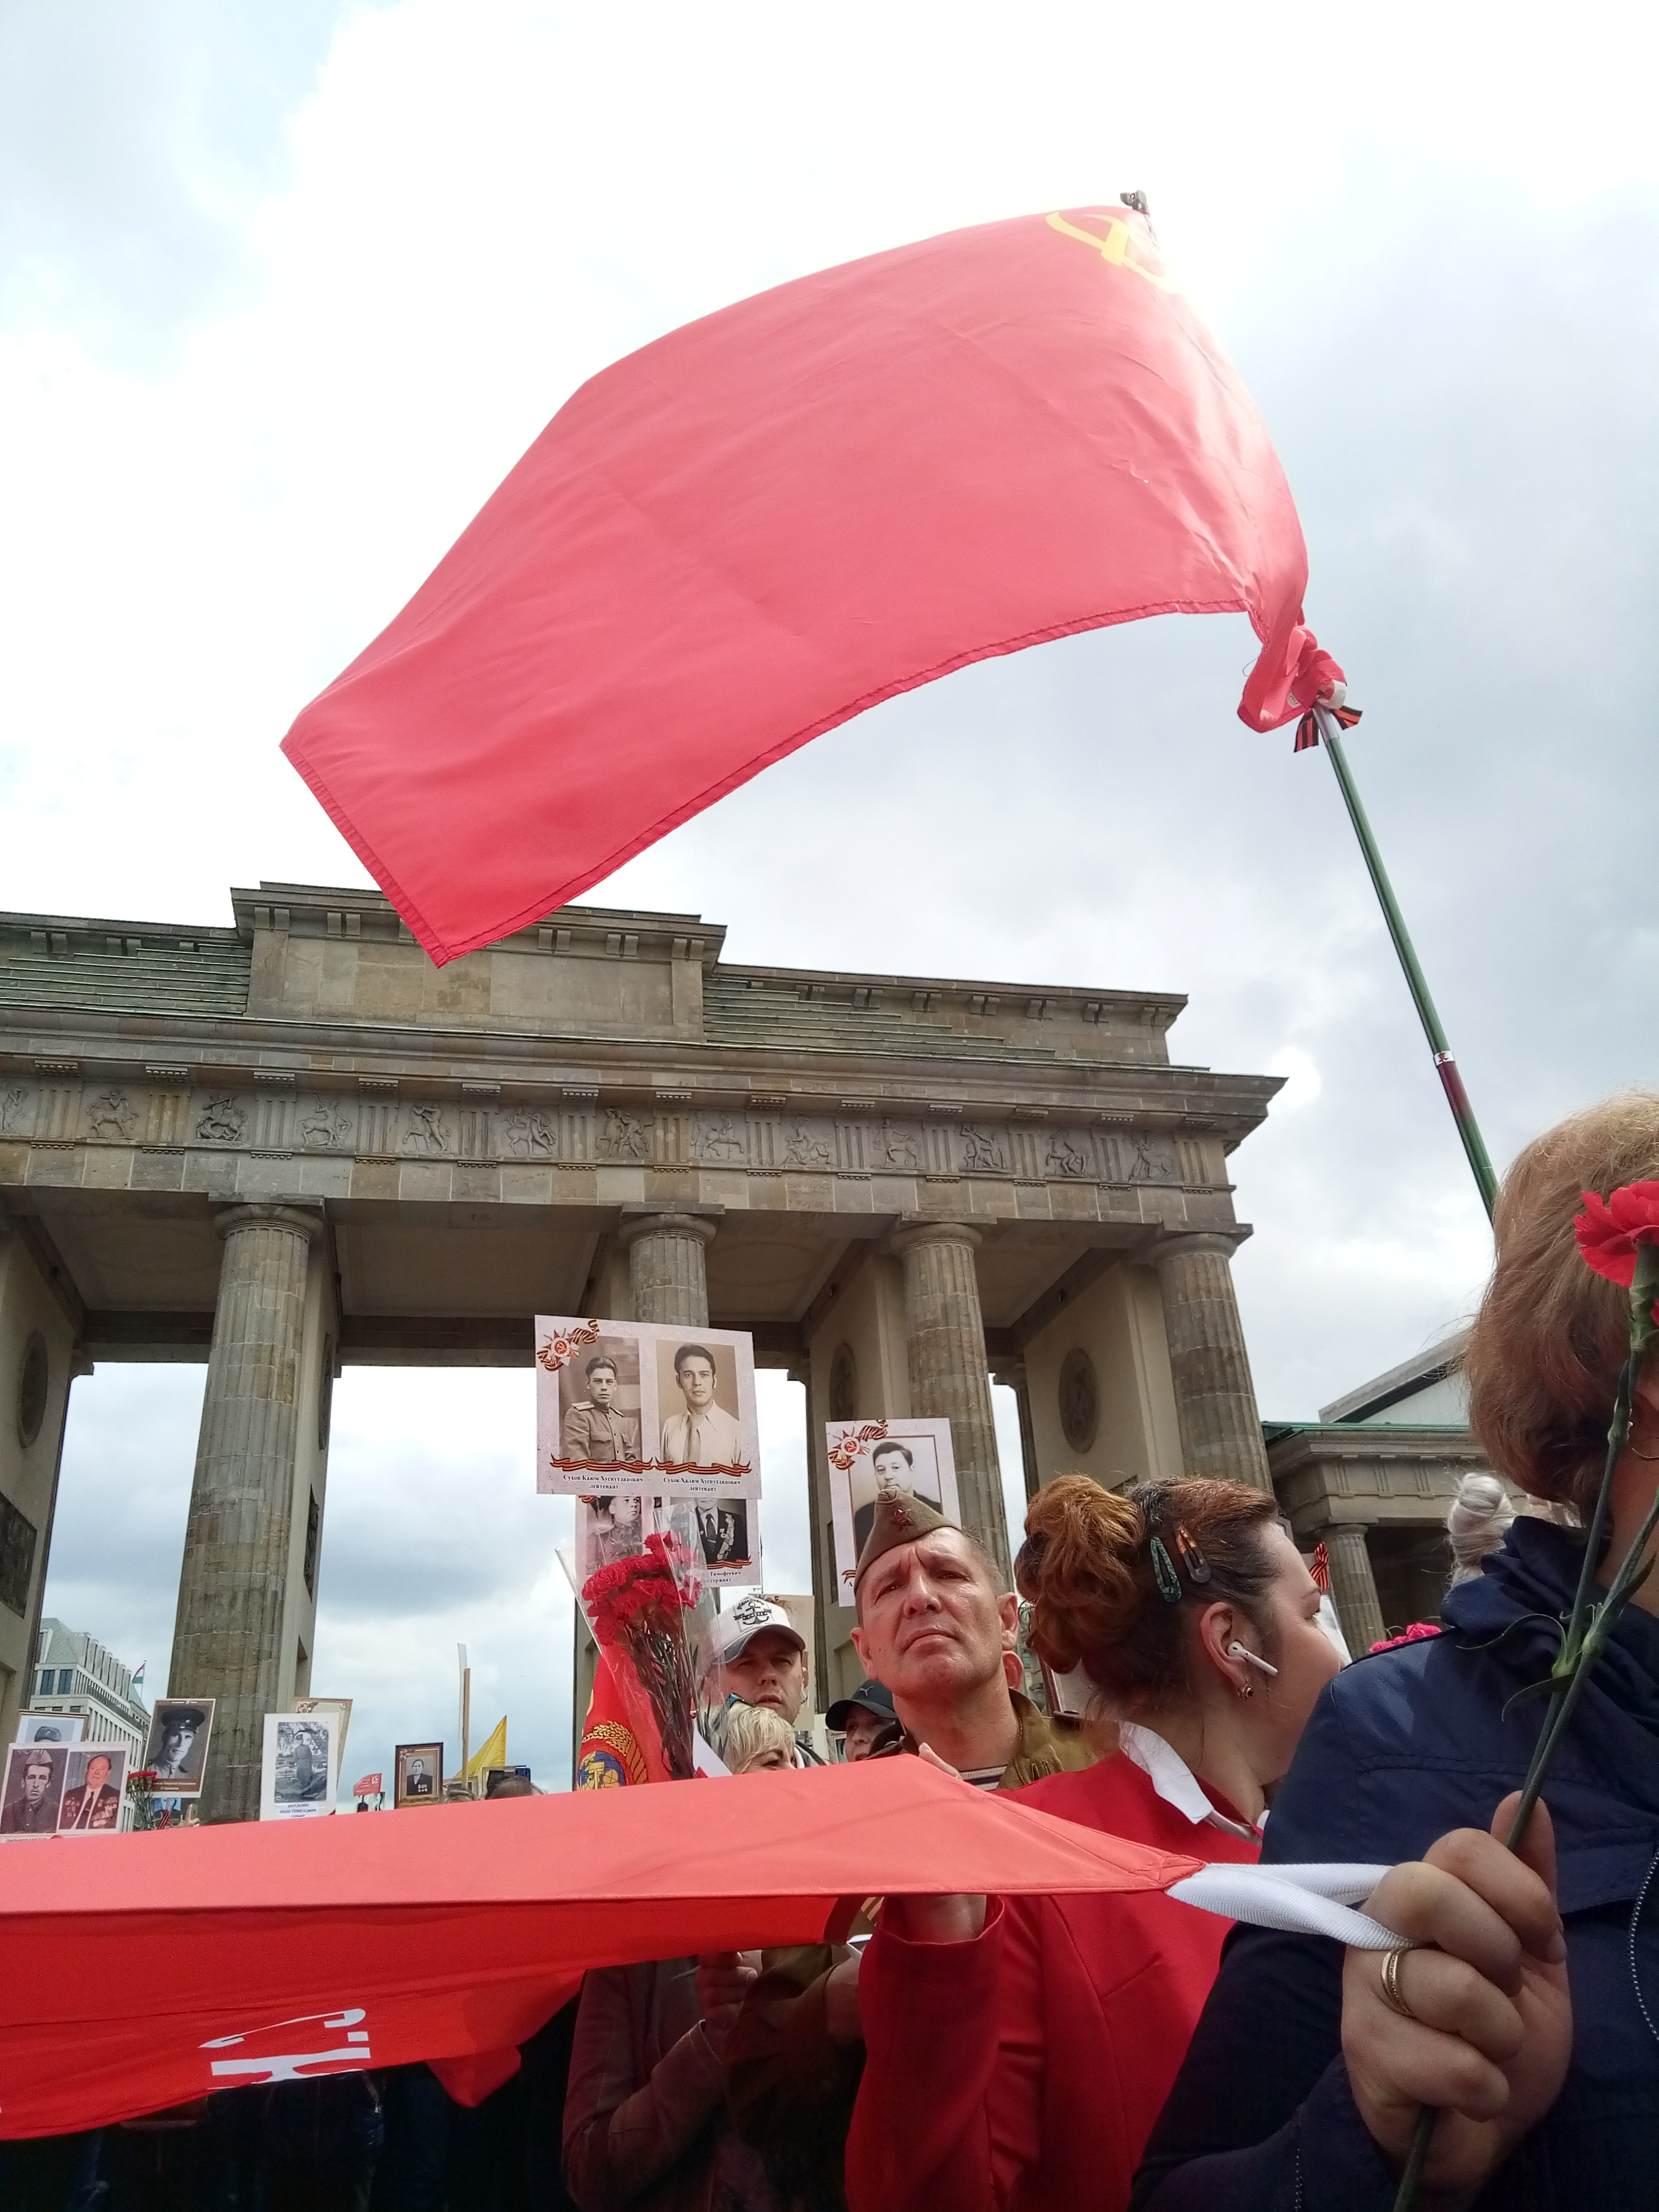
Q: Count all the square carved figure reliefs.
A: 13